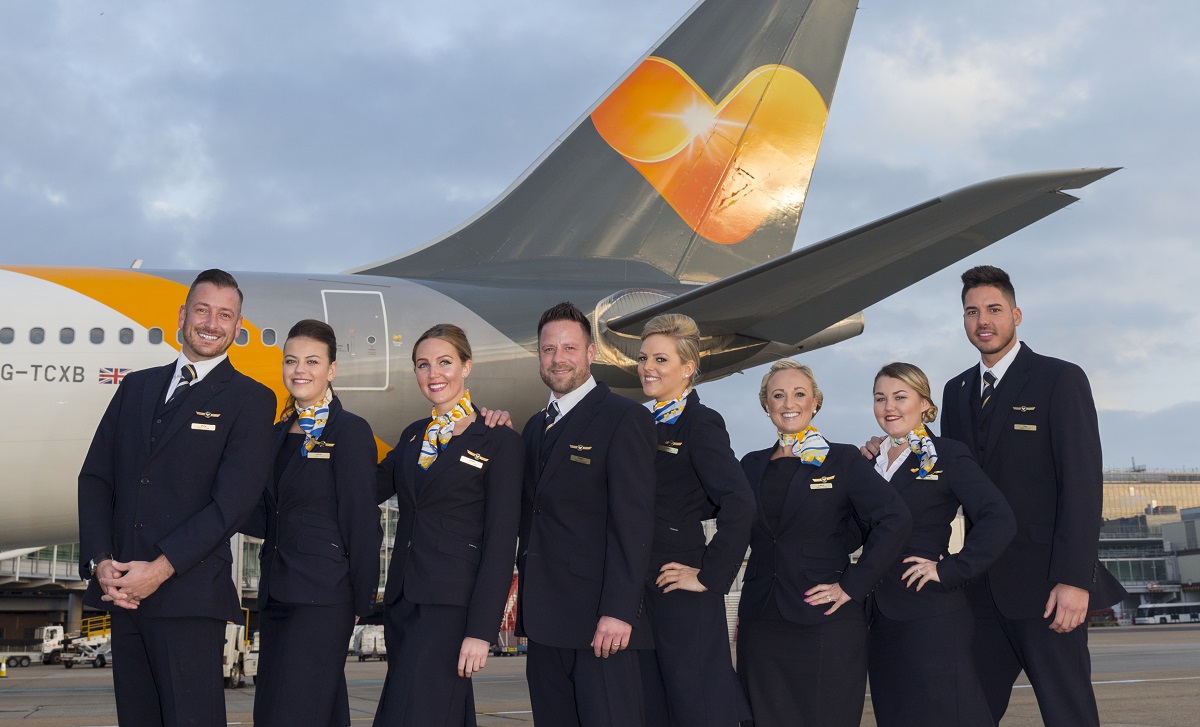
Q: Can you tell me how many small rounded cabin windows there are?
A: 9